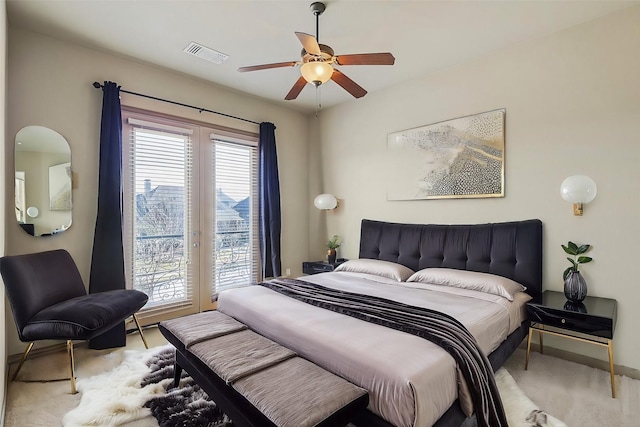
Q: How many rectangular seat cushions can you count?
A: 3